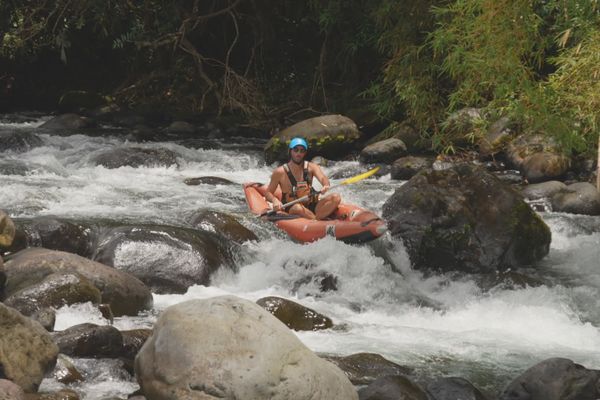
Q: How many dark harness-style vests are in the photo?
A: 1